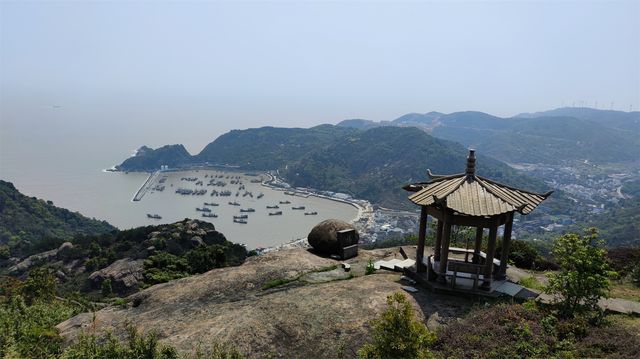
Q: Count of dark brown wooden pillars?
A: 6